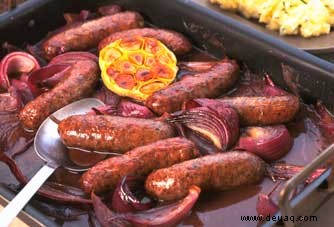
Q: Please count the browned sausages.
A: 8